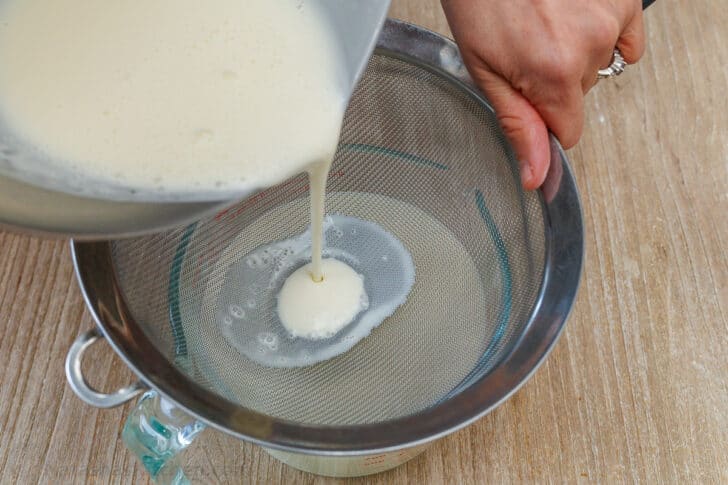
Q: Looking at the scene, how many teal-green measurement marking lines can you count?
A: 3